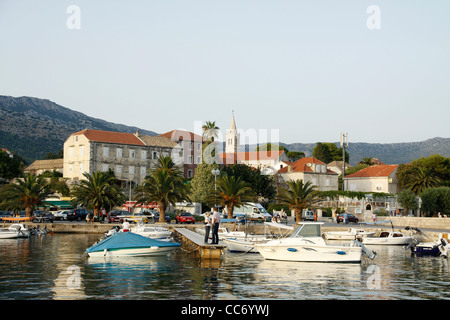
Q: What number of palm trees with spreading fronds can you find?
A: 7